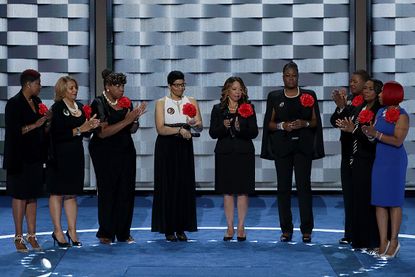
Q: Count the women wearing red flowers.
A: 9